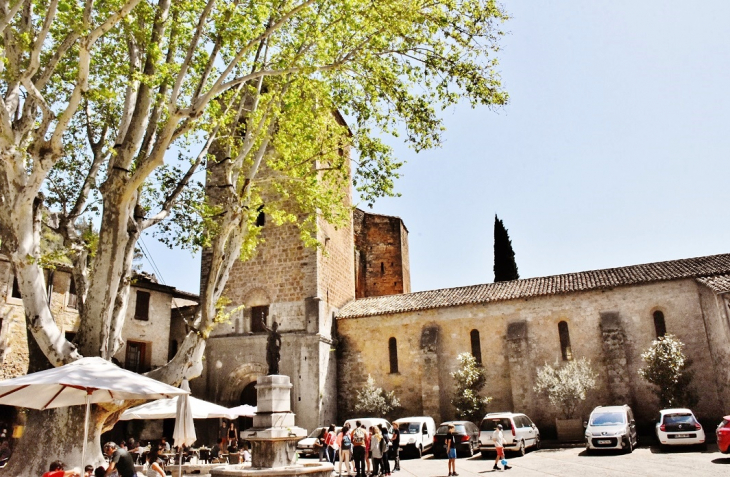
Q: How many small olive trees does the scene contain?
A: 4